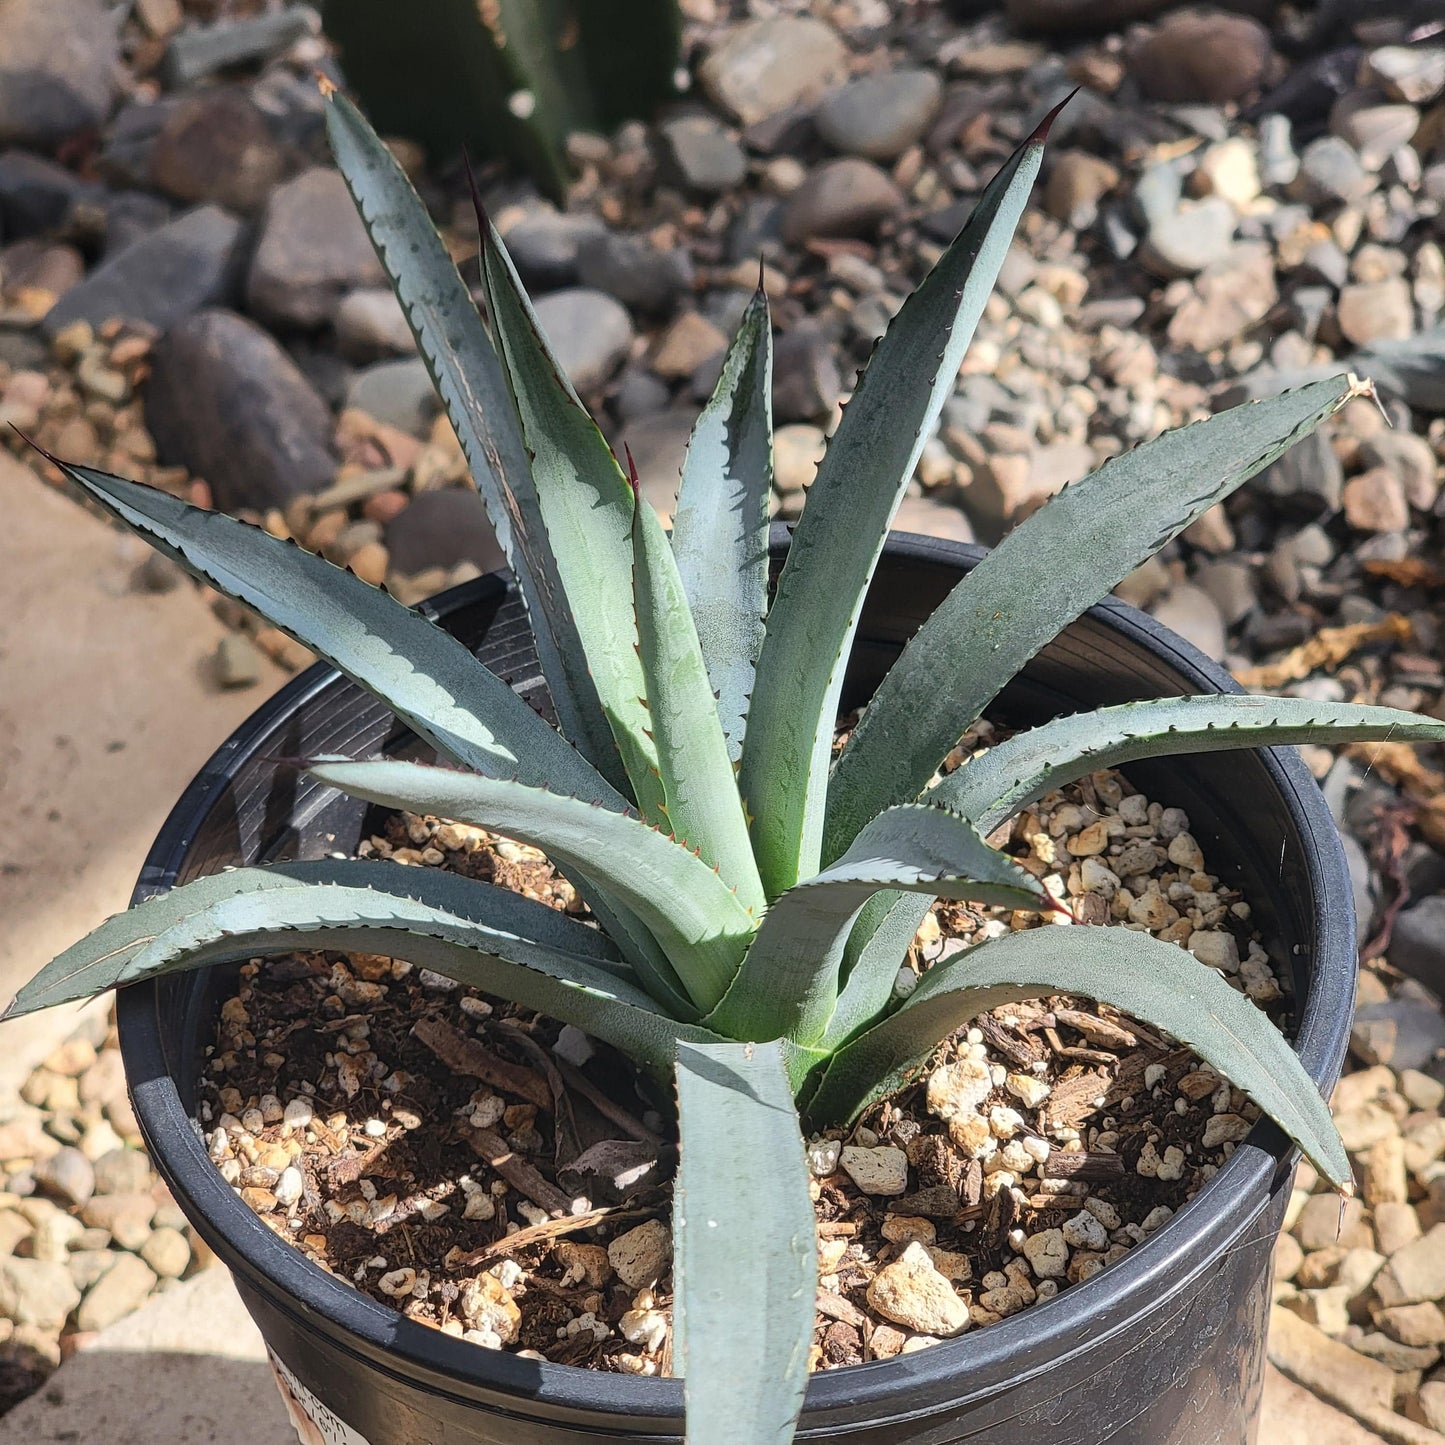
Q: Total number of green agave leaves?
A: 14